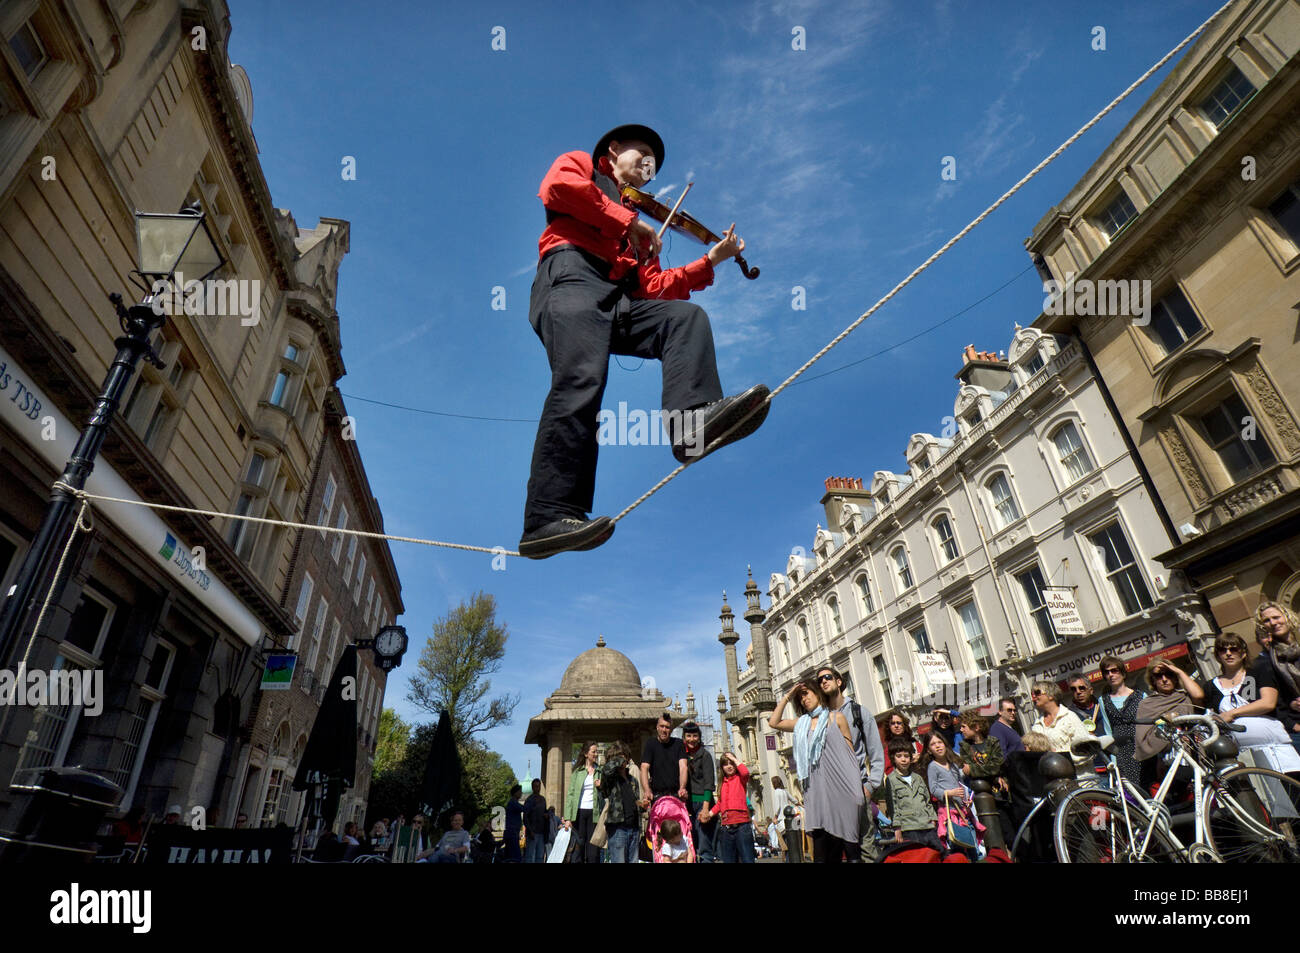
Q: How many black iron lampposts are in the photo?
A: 1